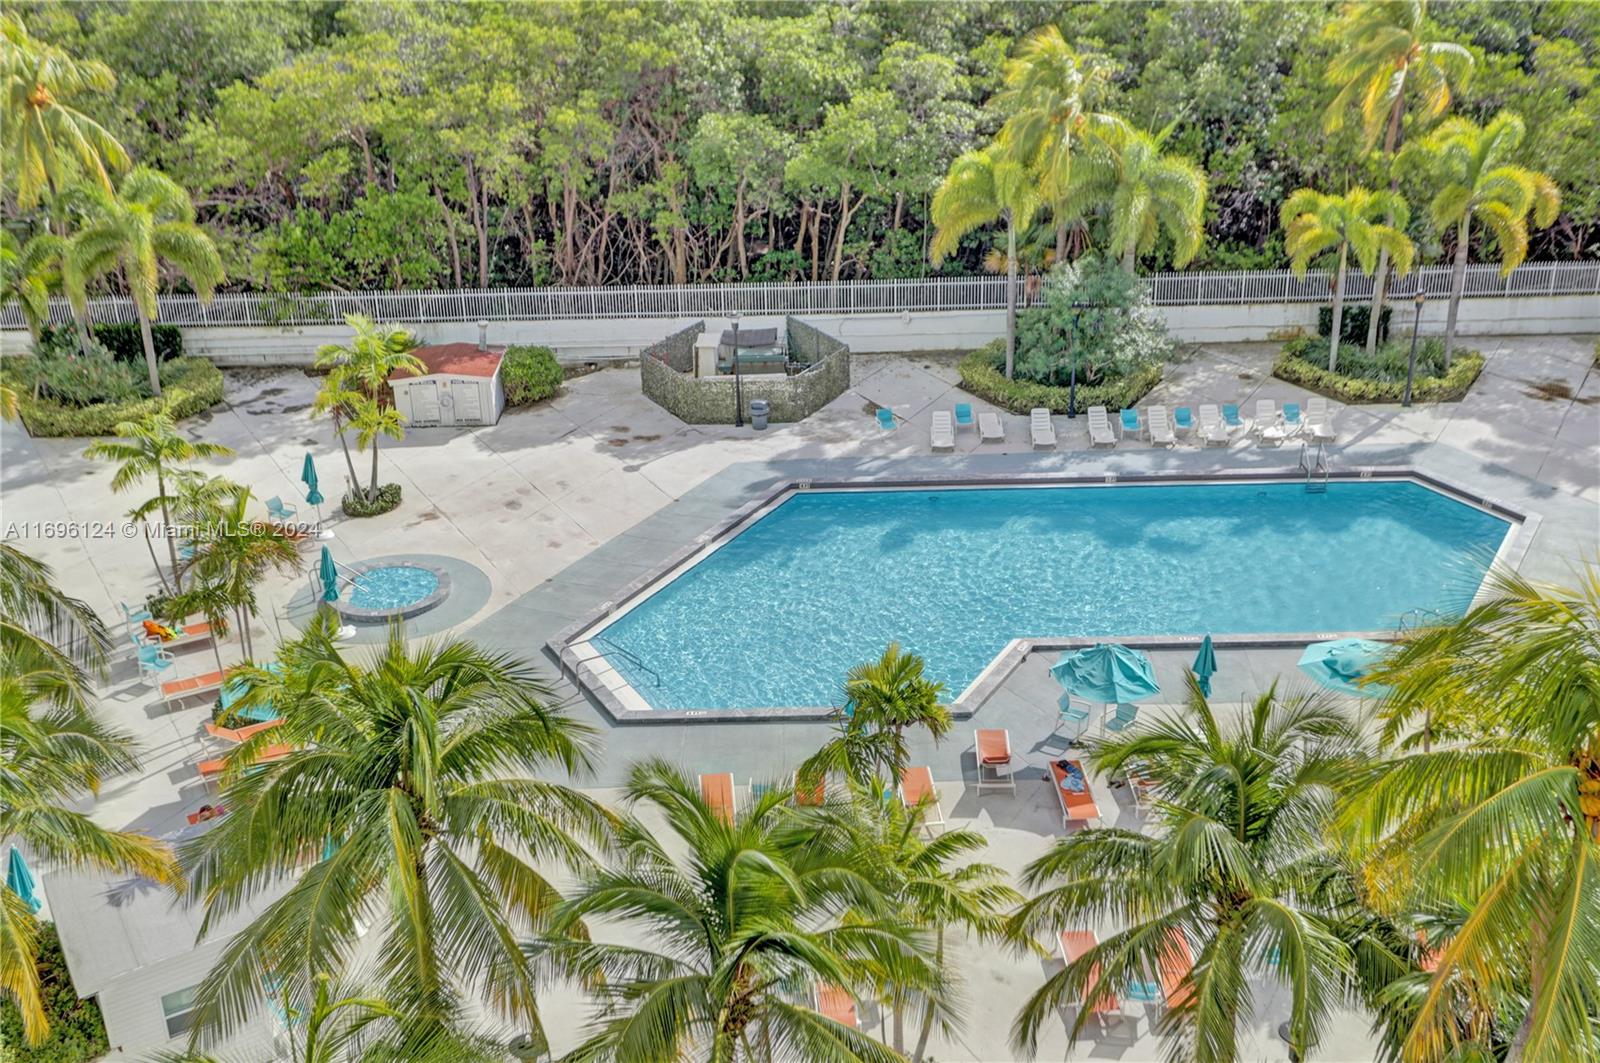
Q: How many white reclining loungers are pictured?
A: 8